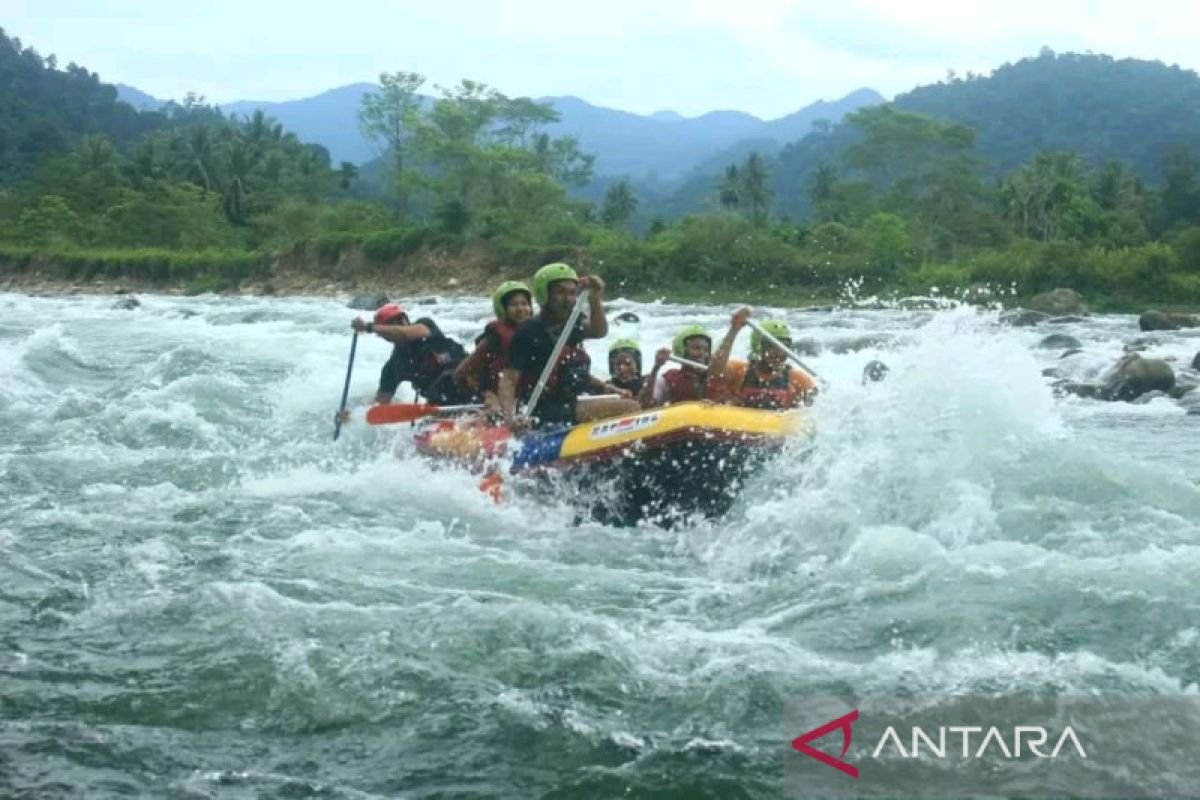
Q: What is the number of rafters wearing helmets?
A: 6